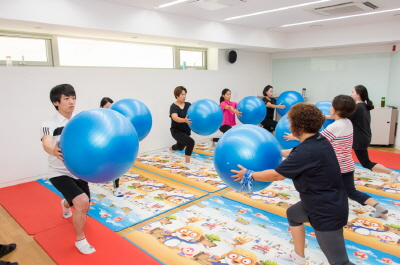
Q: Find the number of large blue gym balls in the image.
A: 8